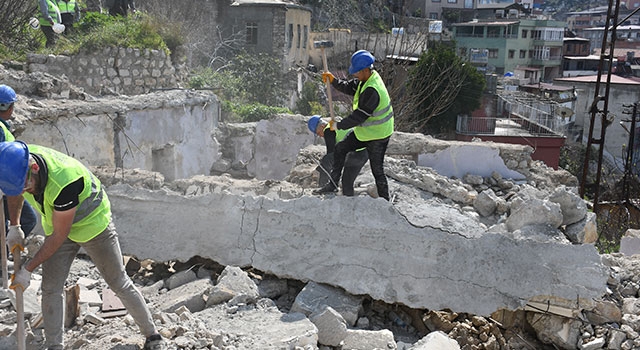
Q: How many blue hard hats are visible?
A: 4